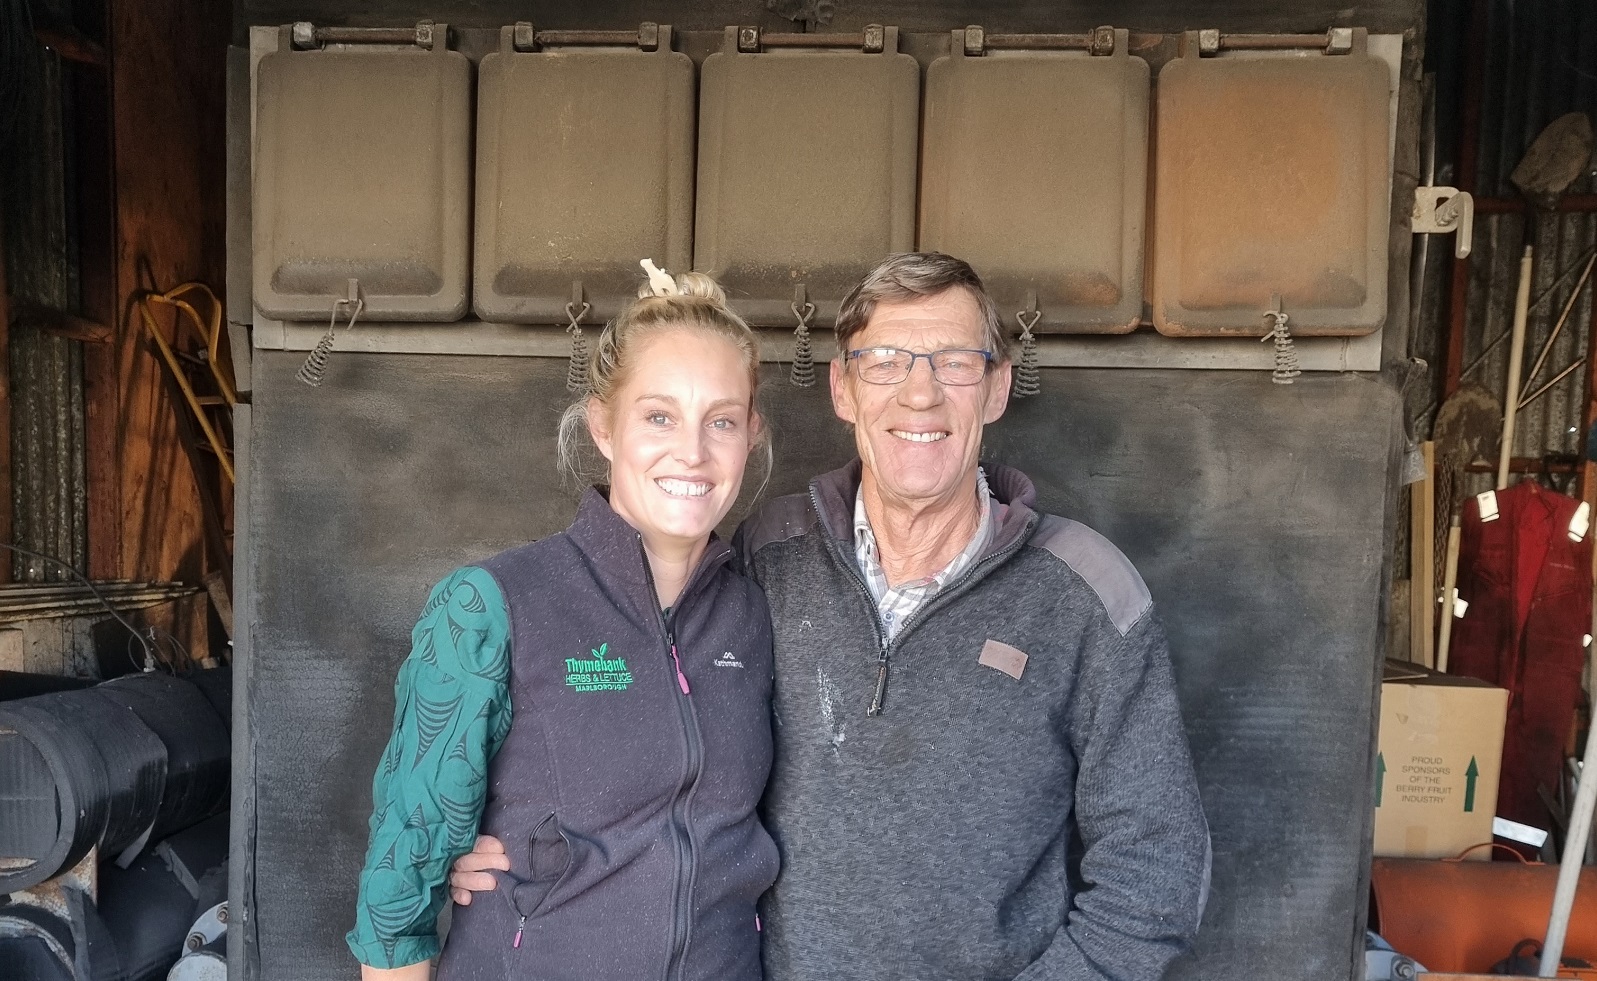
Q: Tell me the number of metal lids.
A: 5